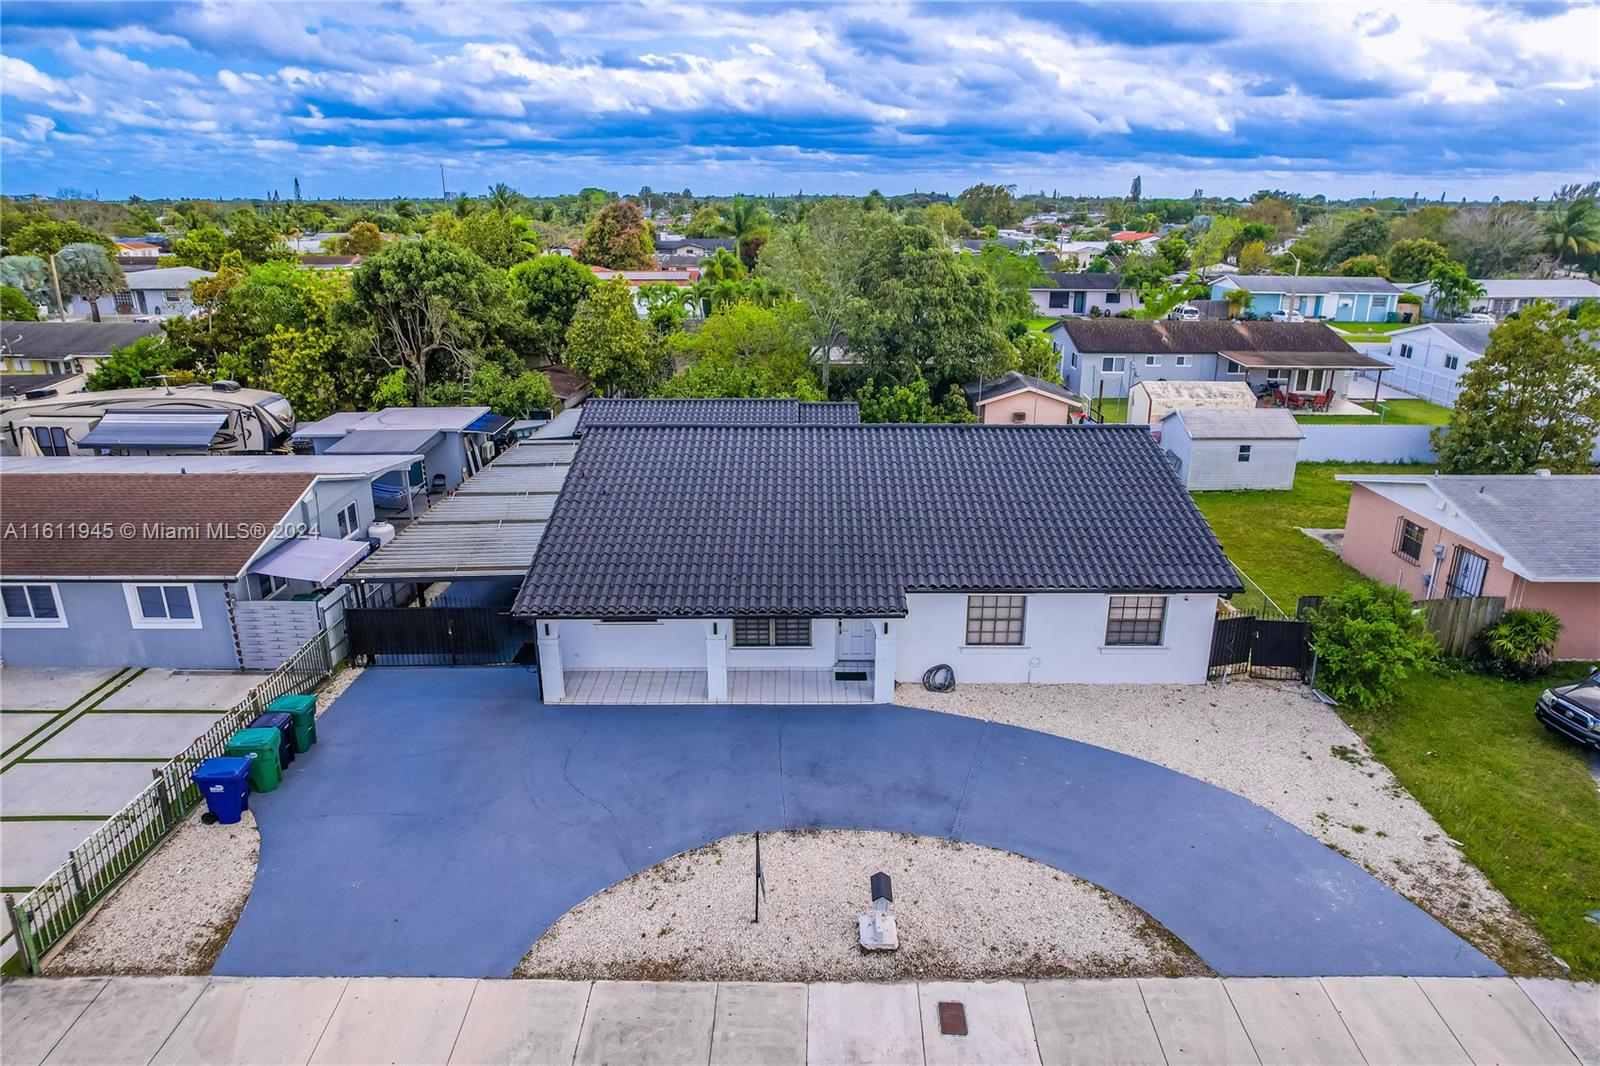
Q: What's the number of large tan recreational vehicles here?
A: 1